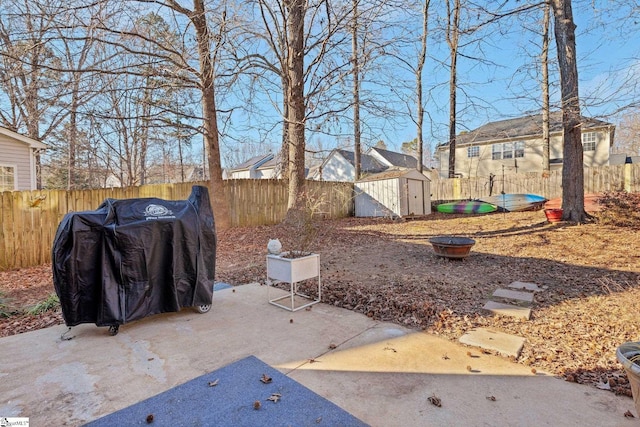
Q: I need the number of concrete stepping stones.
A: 4